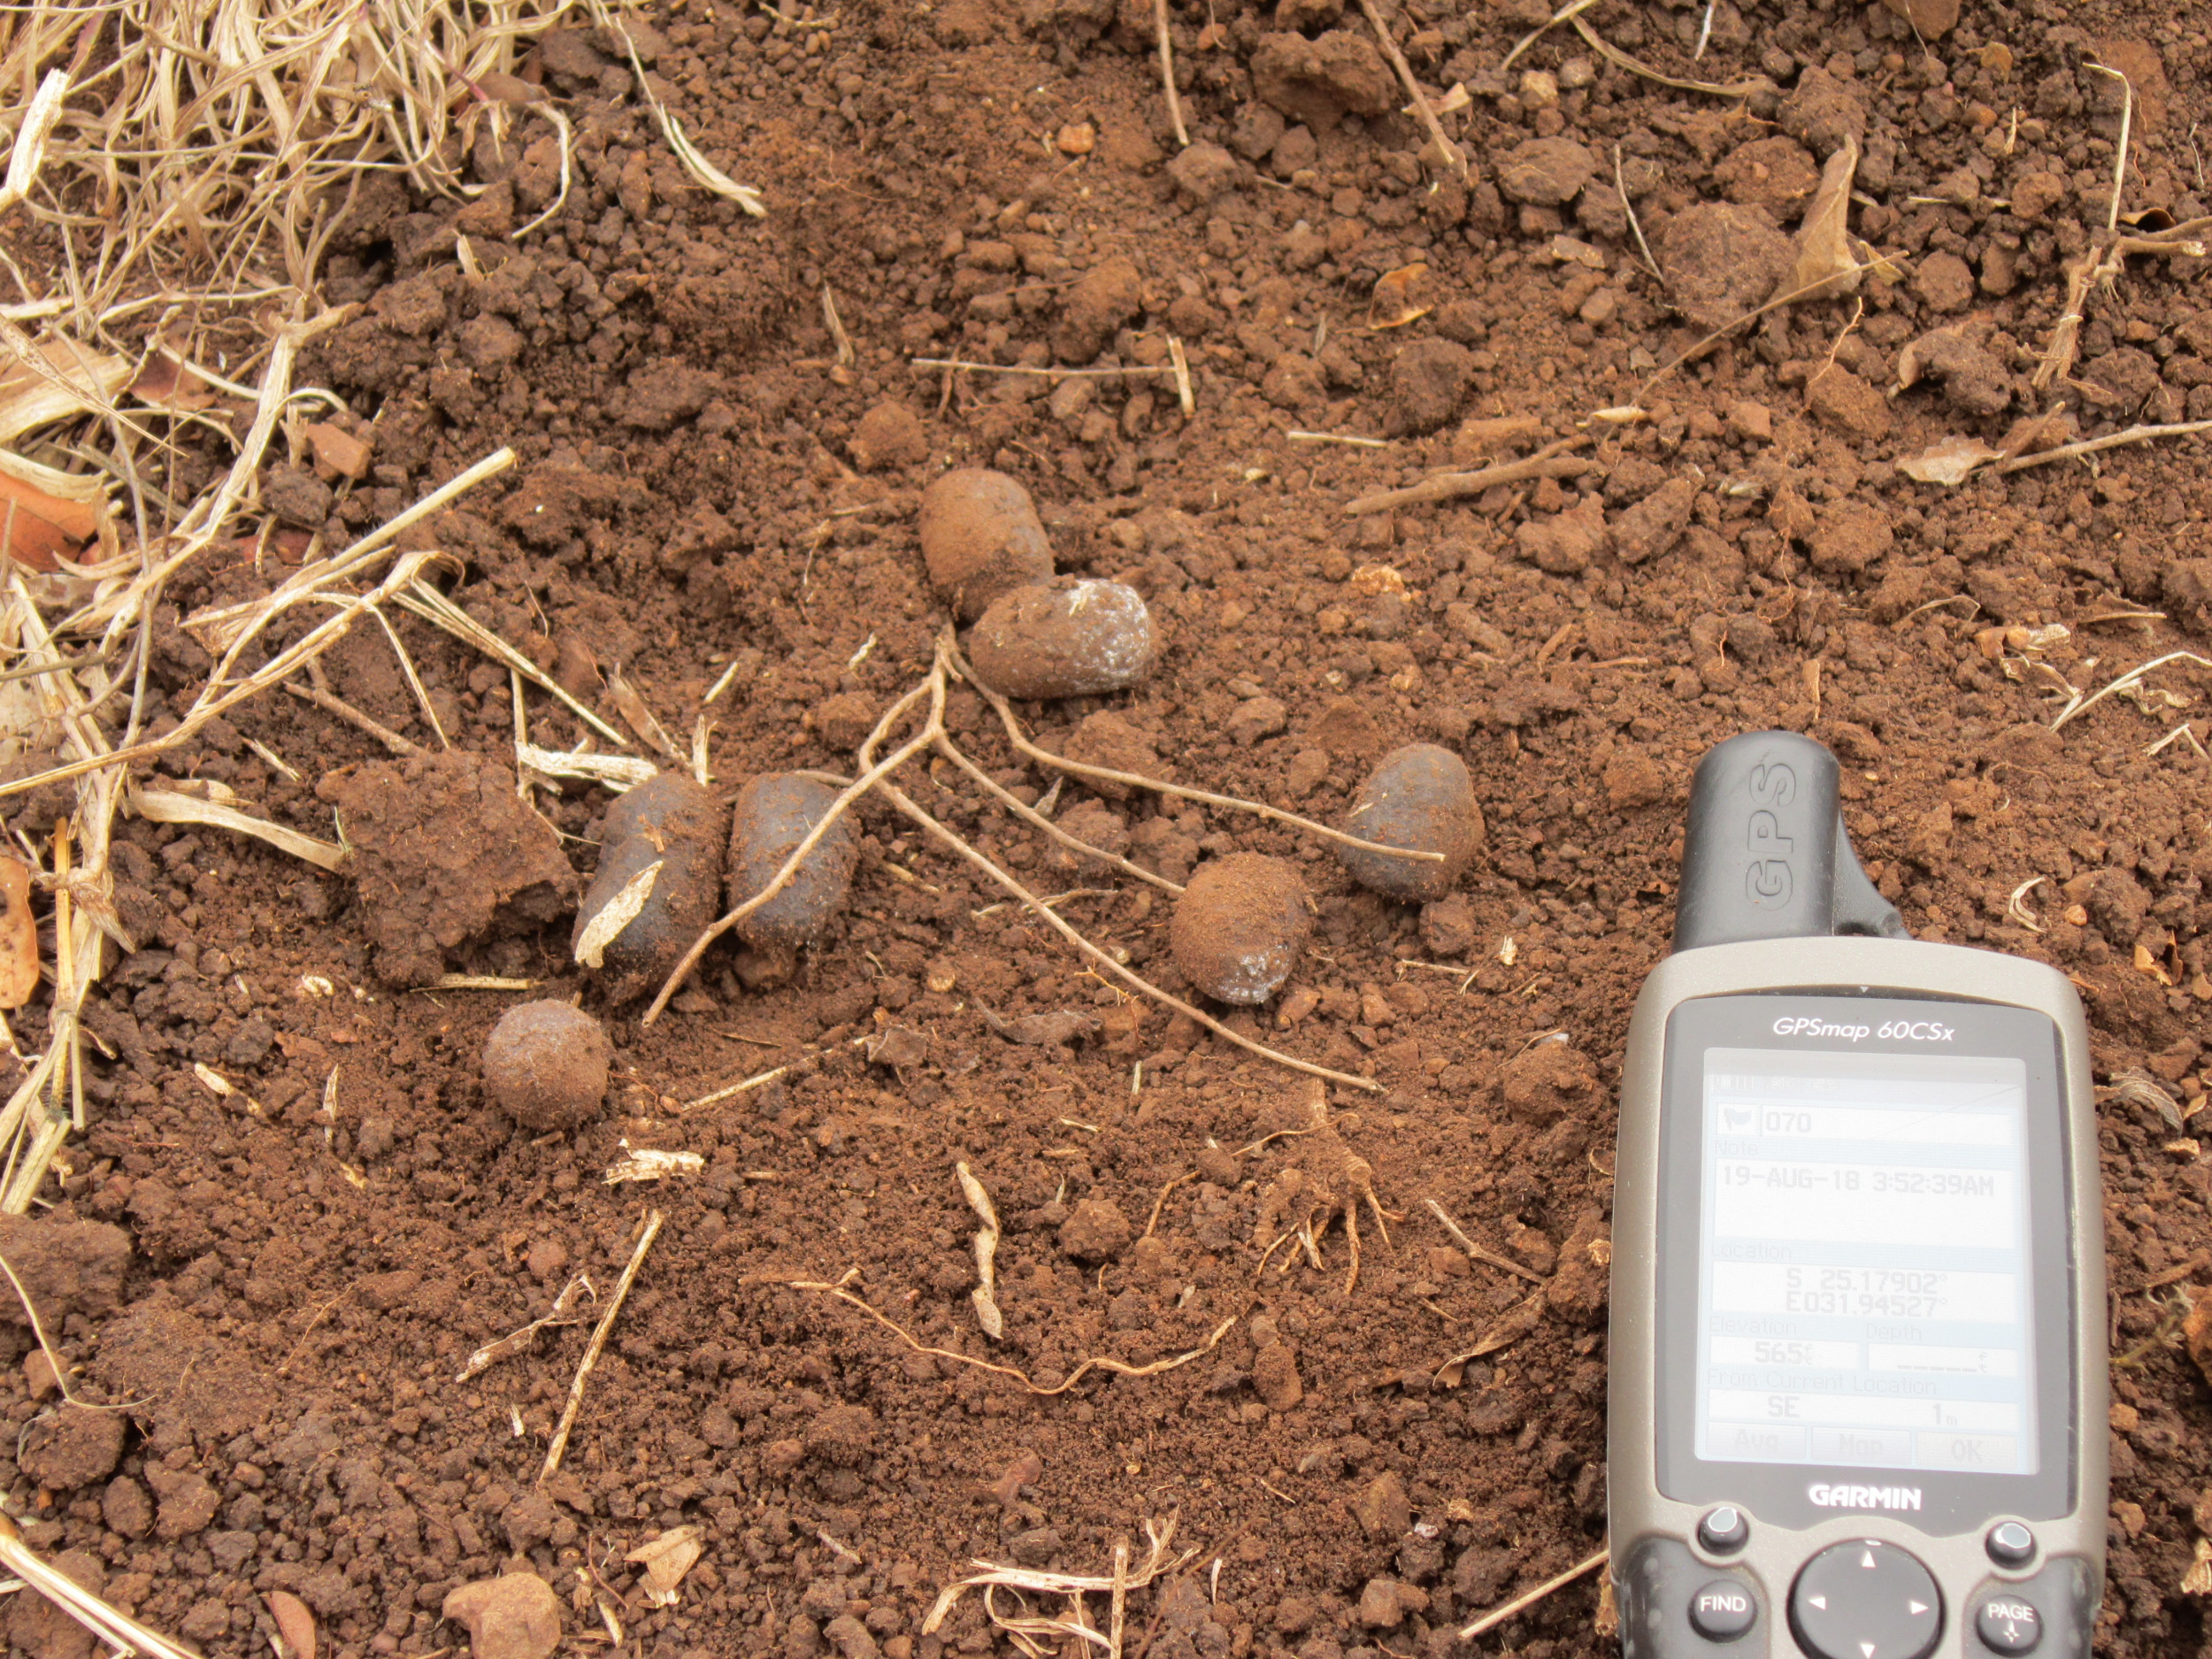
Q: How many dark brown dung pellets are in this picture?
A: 7